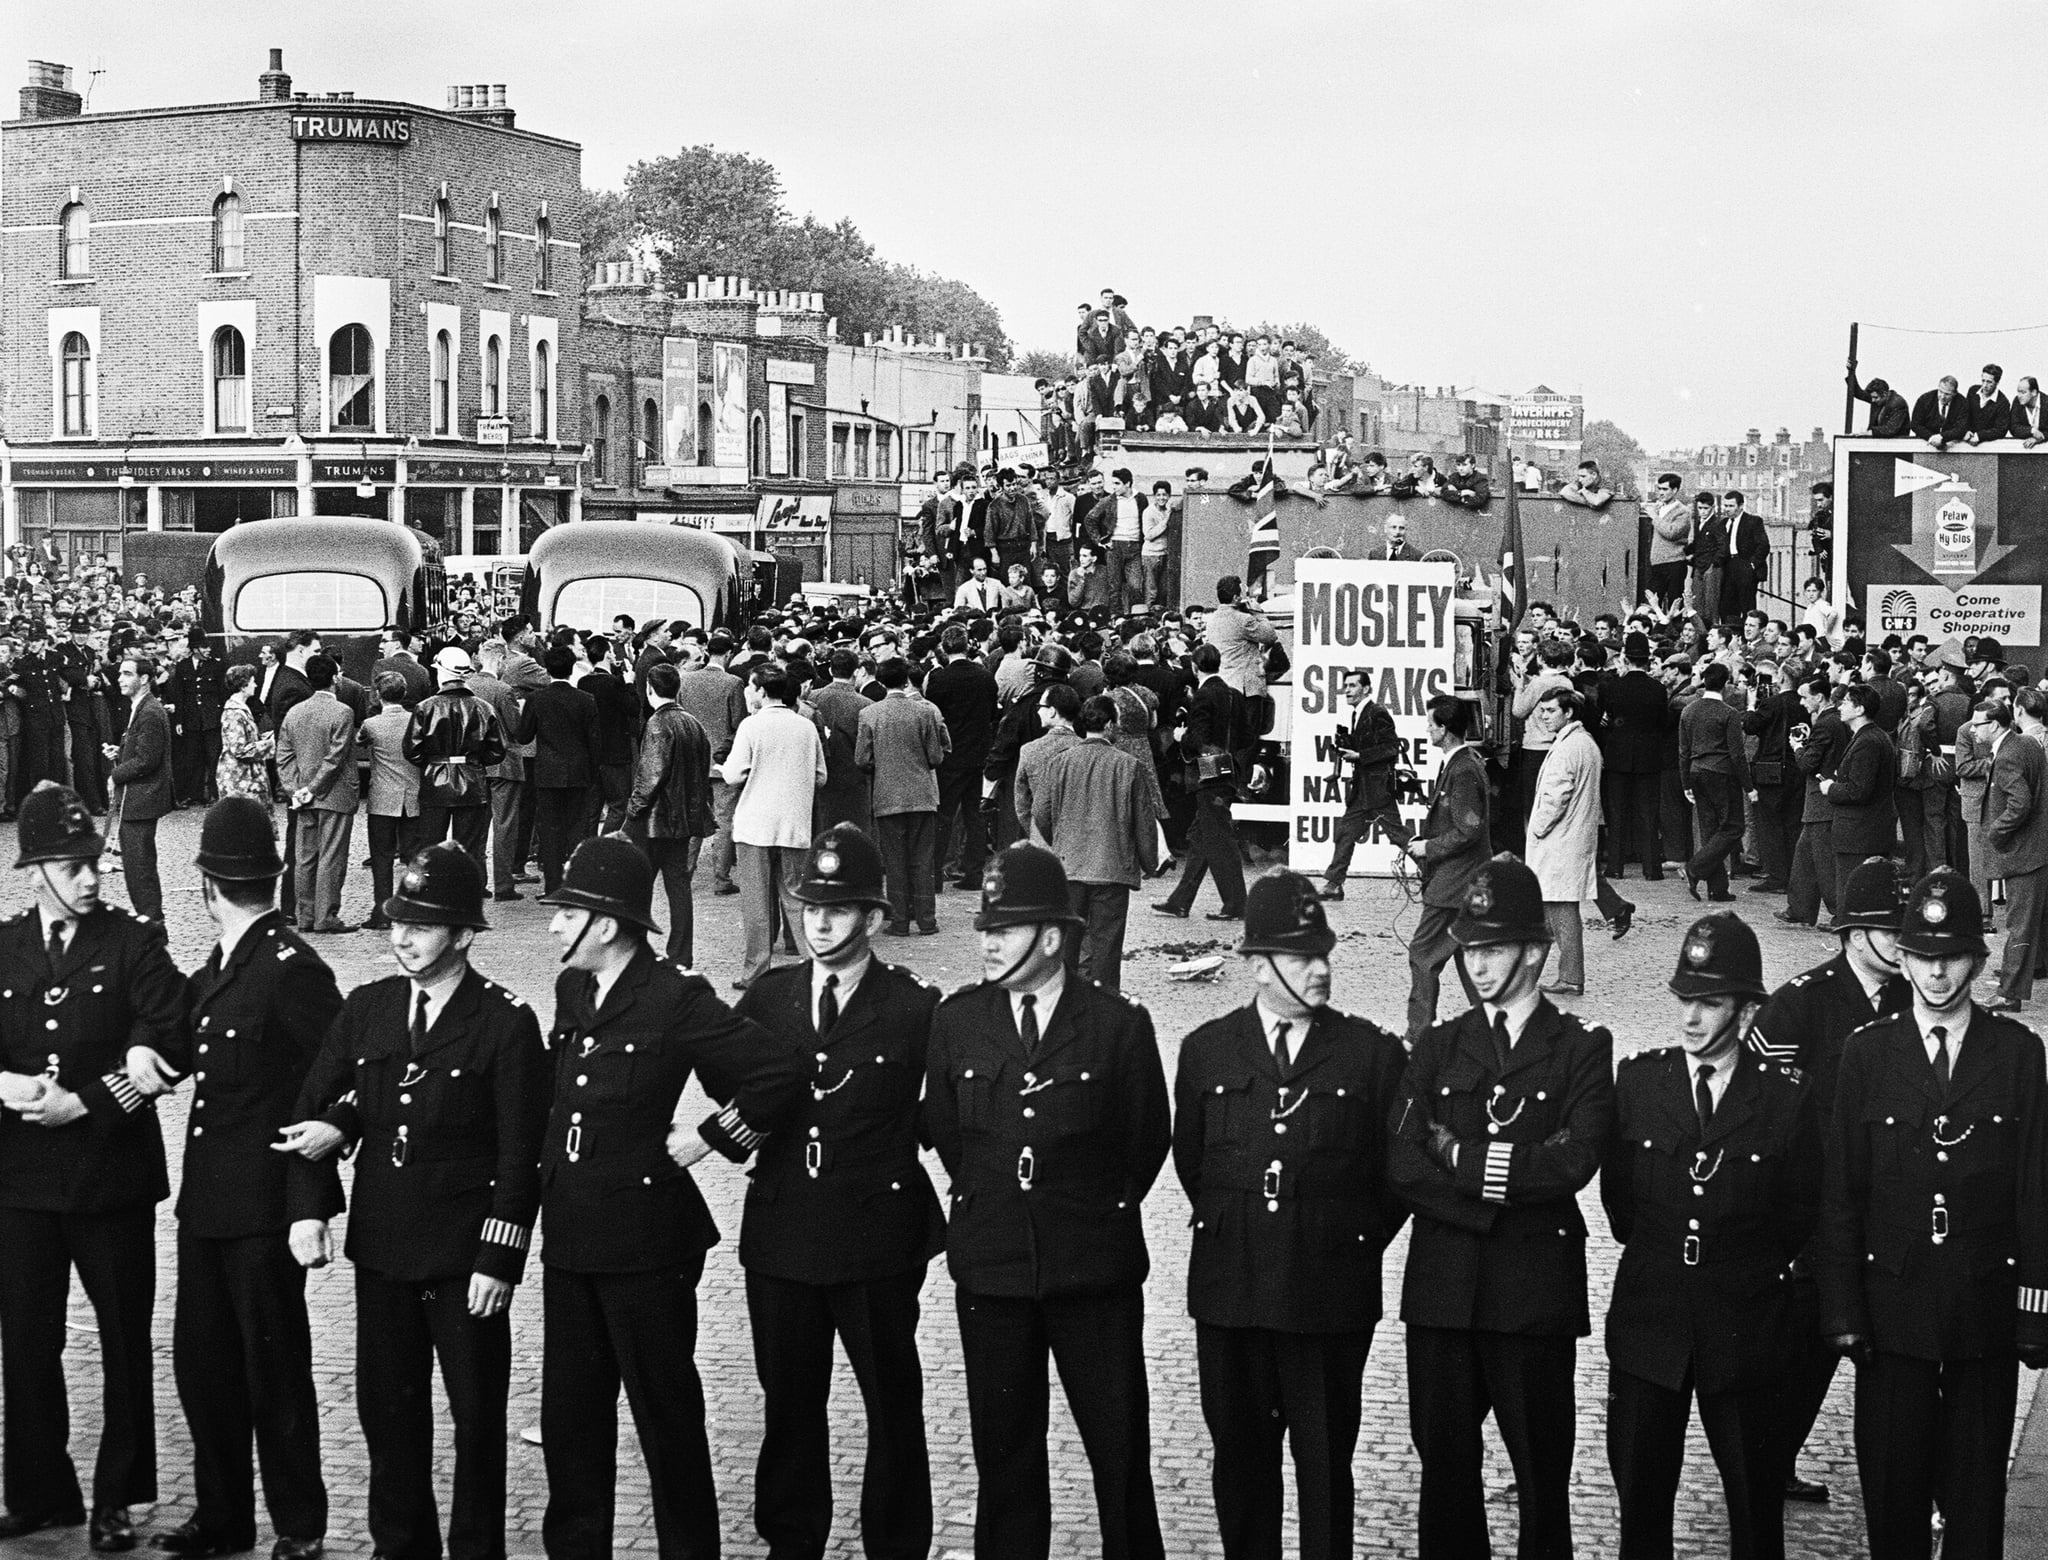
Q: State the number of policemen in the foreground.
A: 11